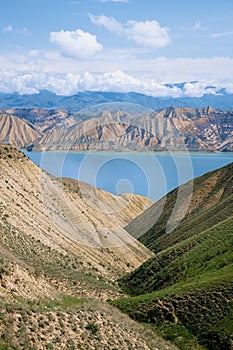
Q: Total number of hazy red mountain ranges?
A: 0